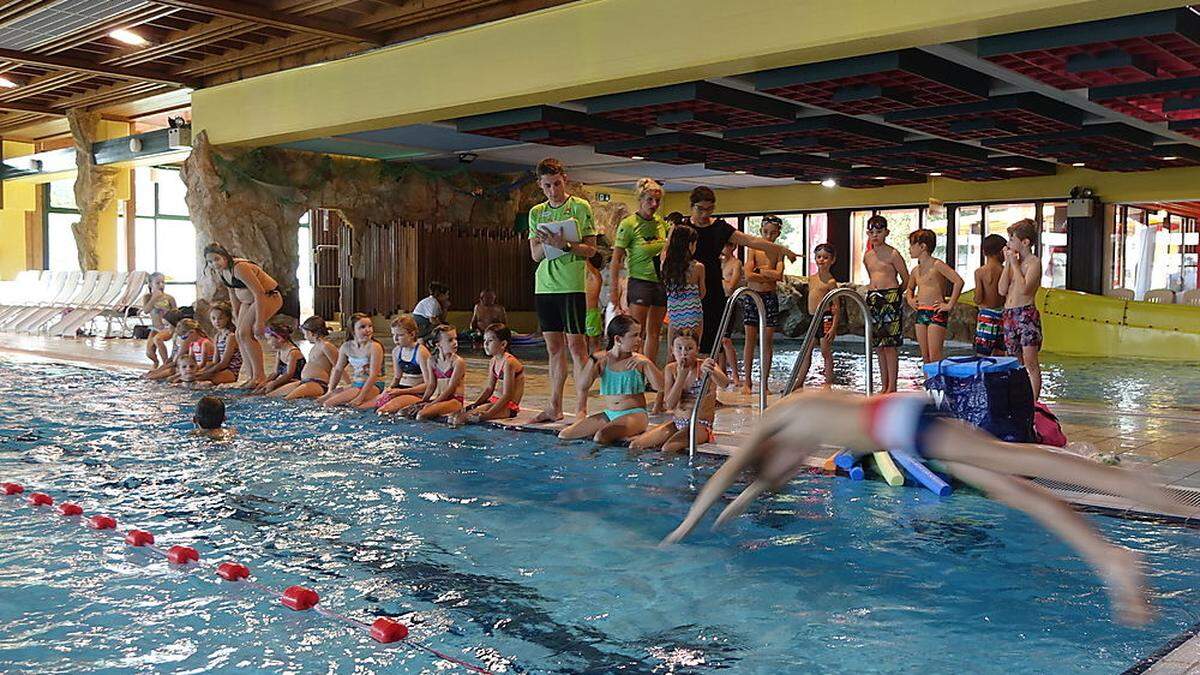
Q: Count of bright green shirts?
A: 2